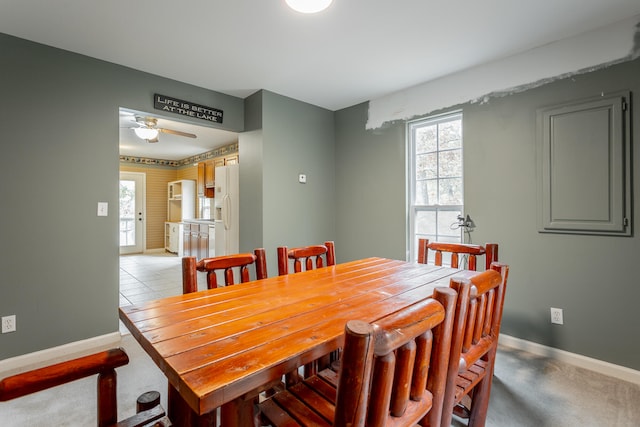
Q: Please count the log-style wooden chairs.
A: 6